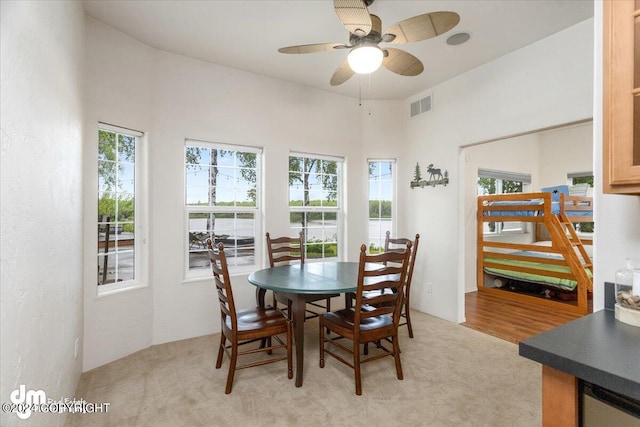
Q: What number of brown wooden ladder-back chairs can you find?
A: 4